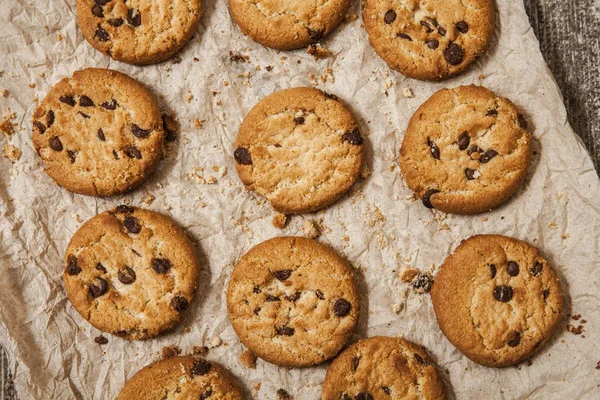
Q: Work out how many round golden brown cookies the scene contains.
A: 11